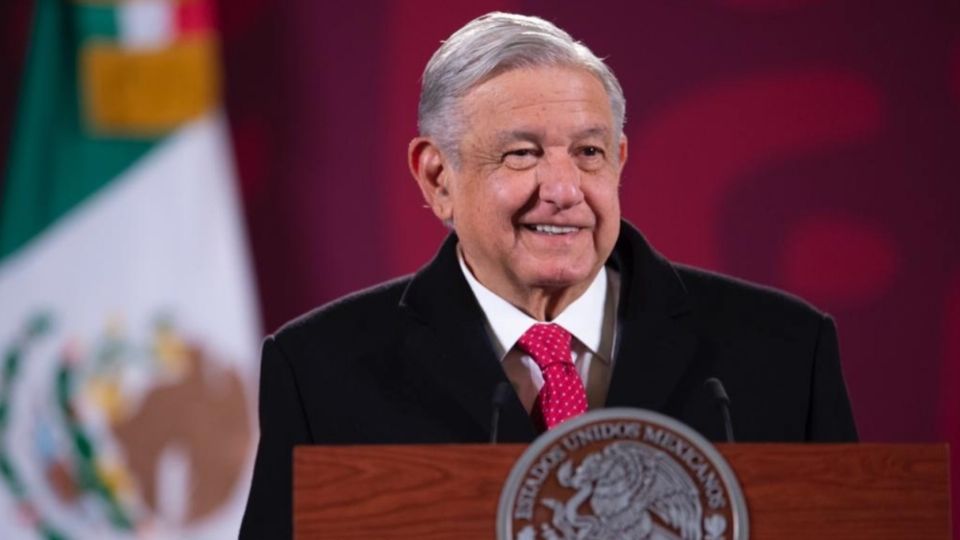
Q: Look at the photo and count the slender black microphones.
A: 2